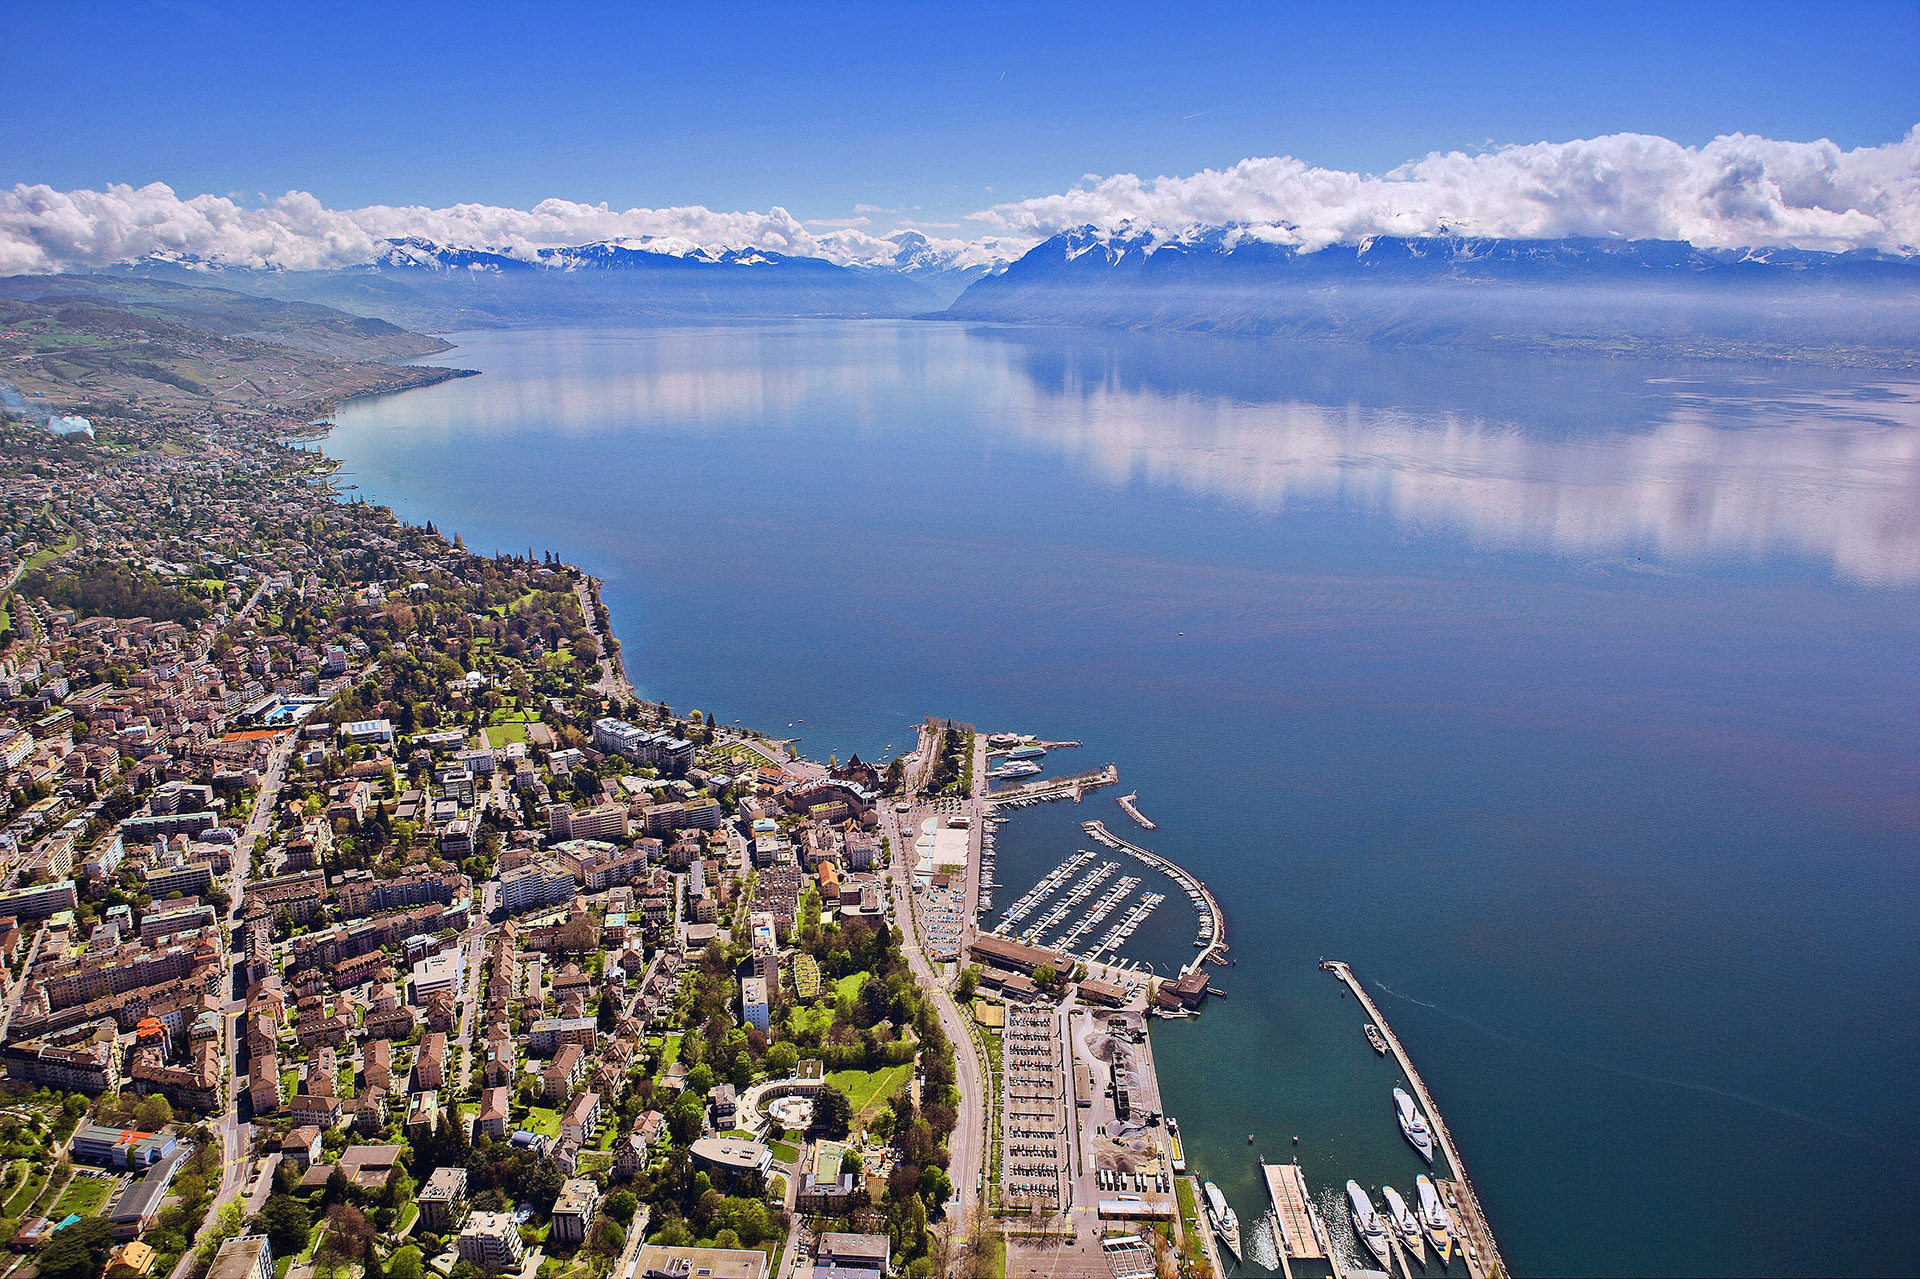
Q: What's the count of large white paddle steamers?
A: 5